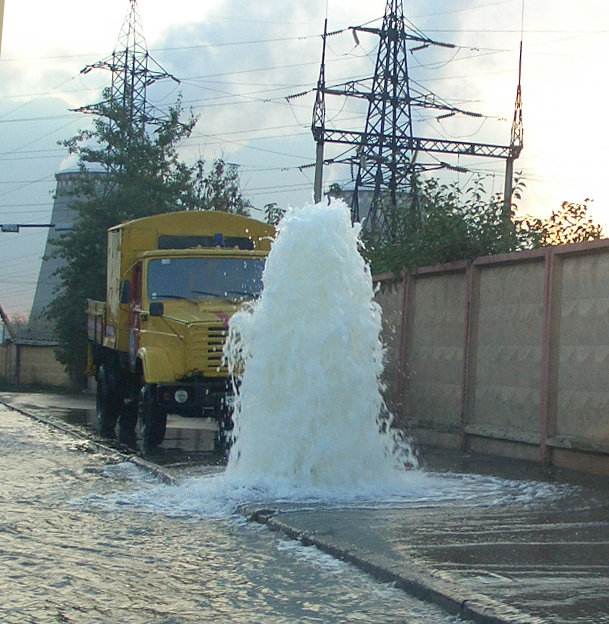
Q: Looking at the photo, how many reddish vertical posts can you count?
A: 3